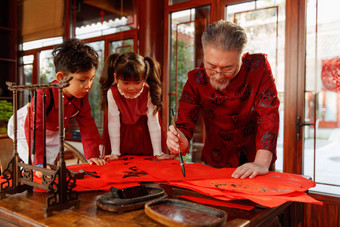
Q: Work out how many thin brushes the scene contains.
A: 4